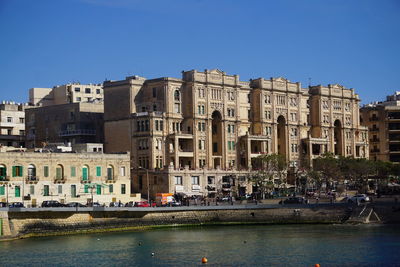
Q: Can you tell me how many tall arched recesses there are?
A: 3